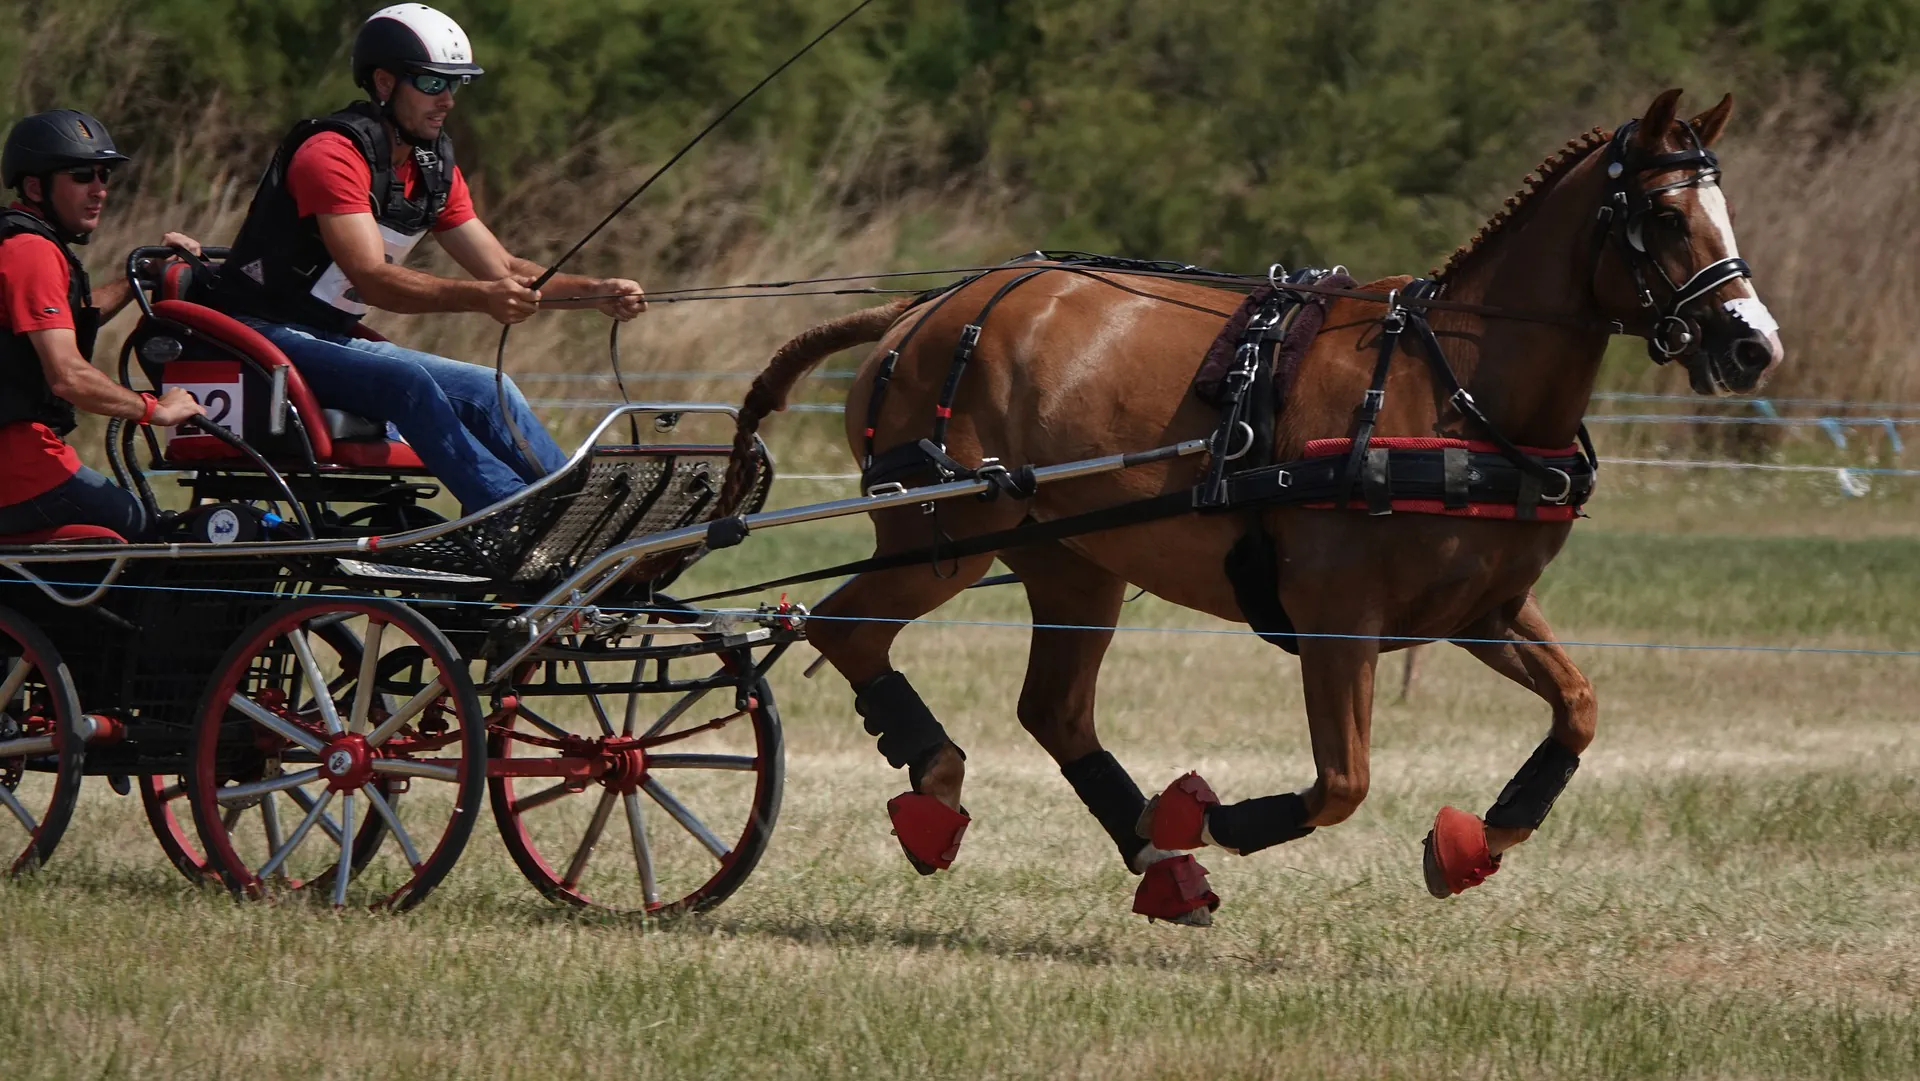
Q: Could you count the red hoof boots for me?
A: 4